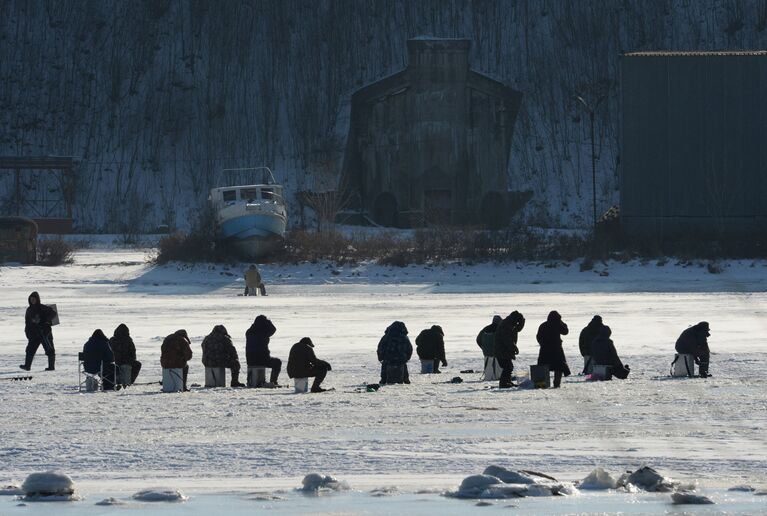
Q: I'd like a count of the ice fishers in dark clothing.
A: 15